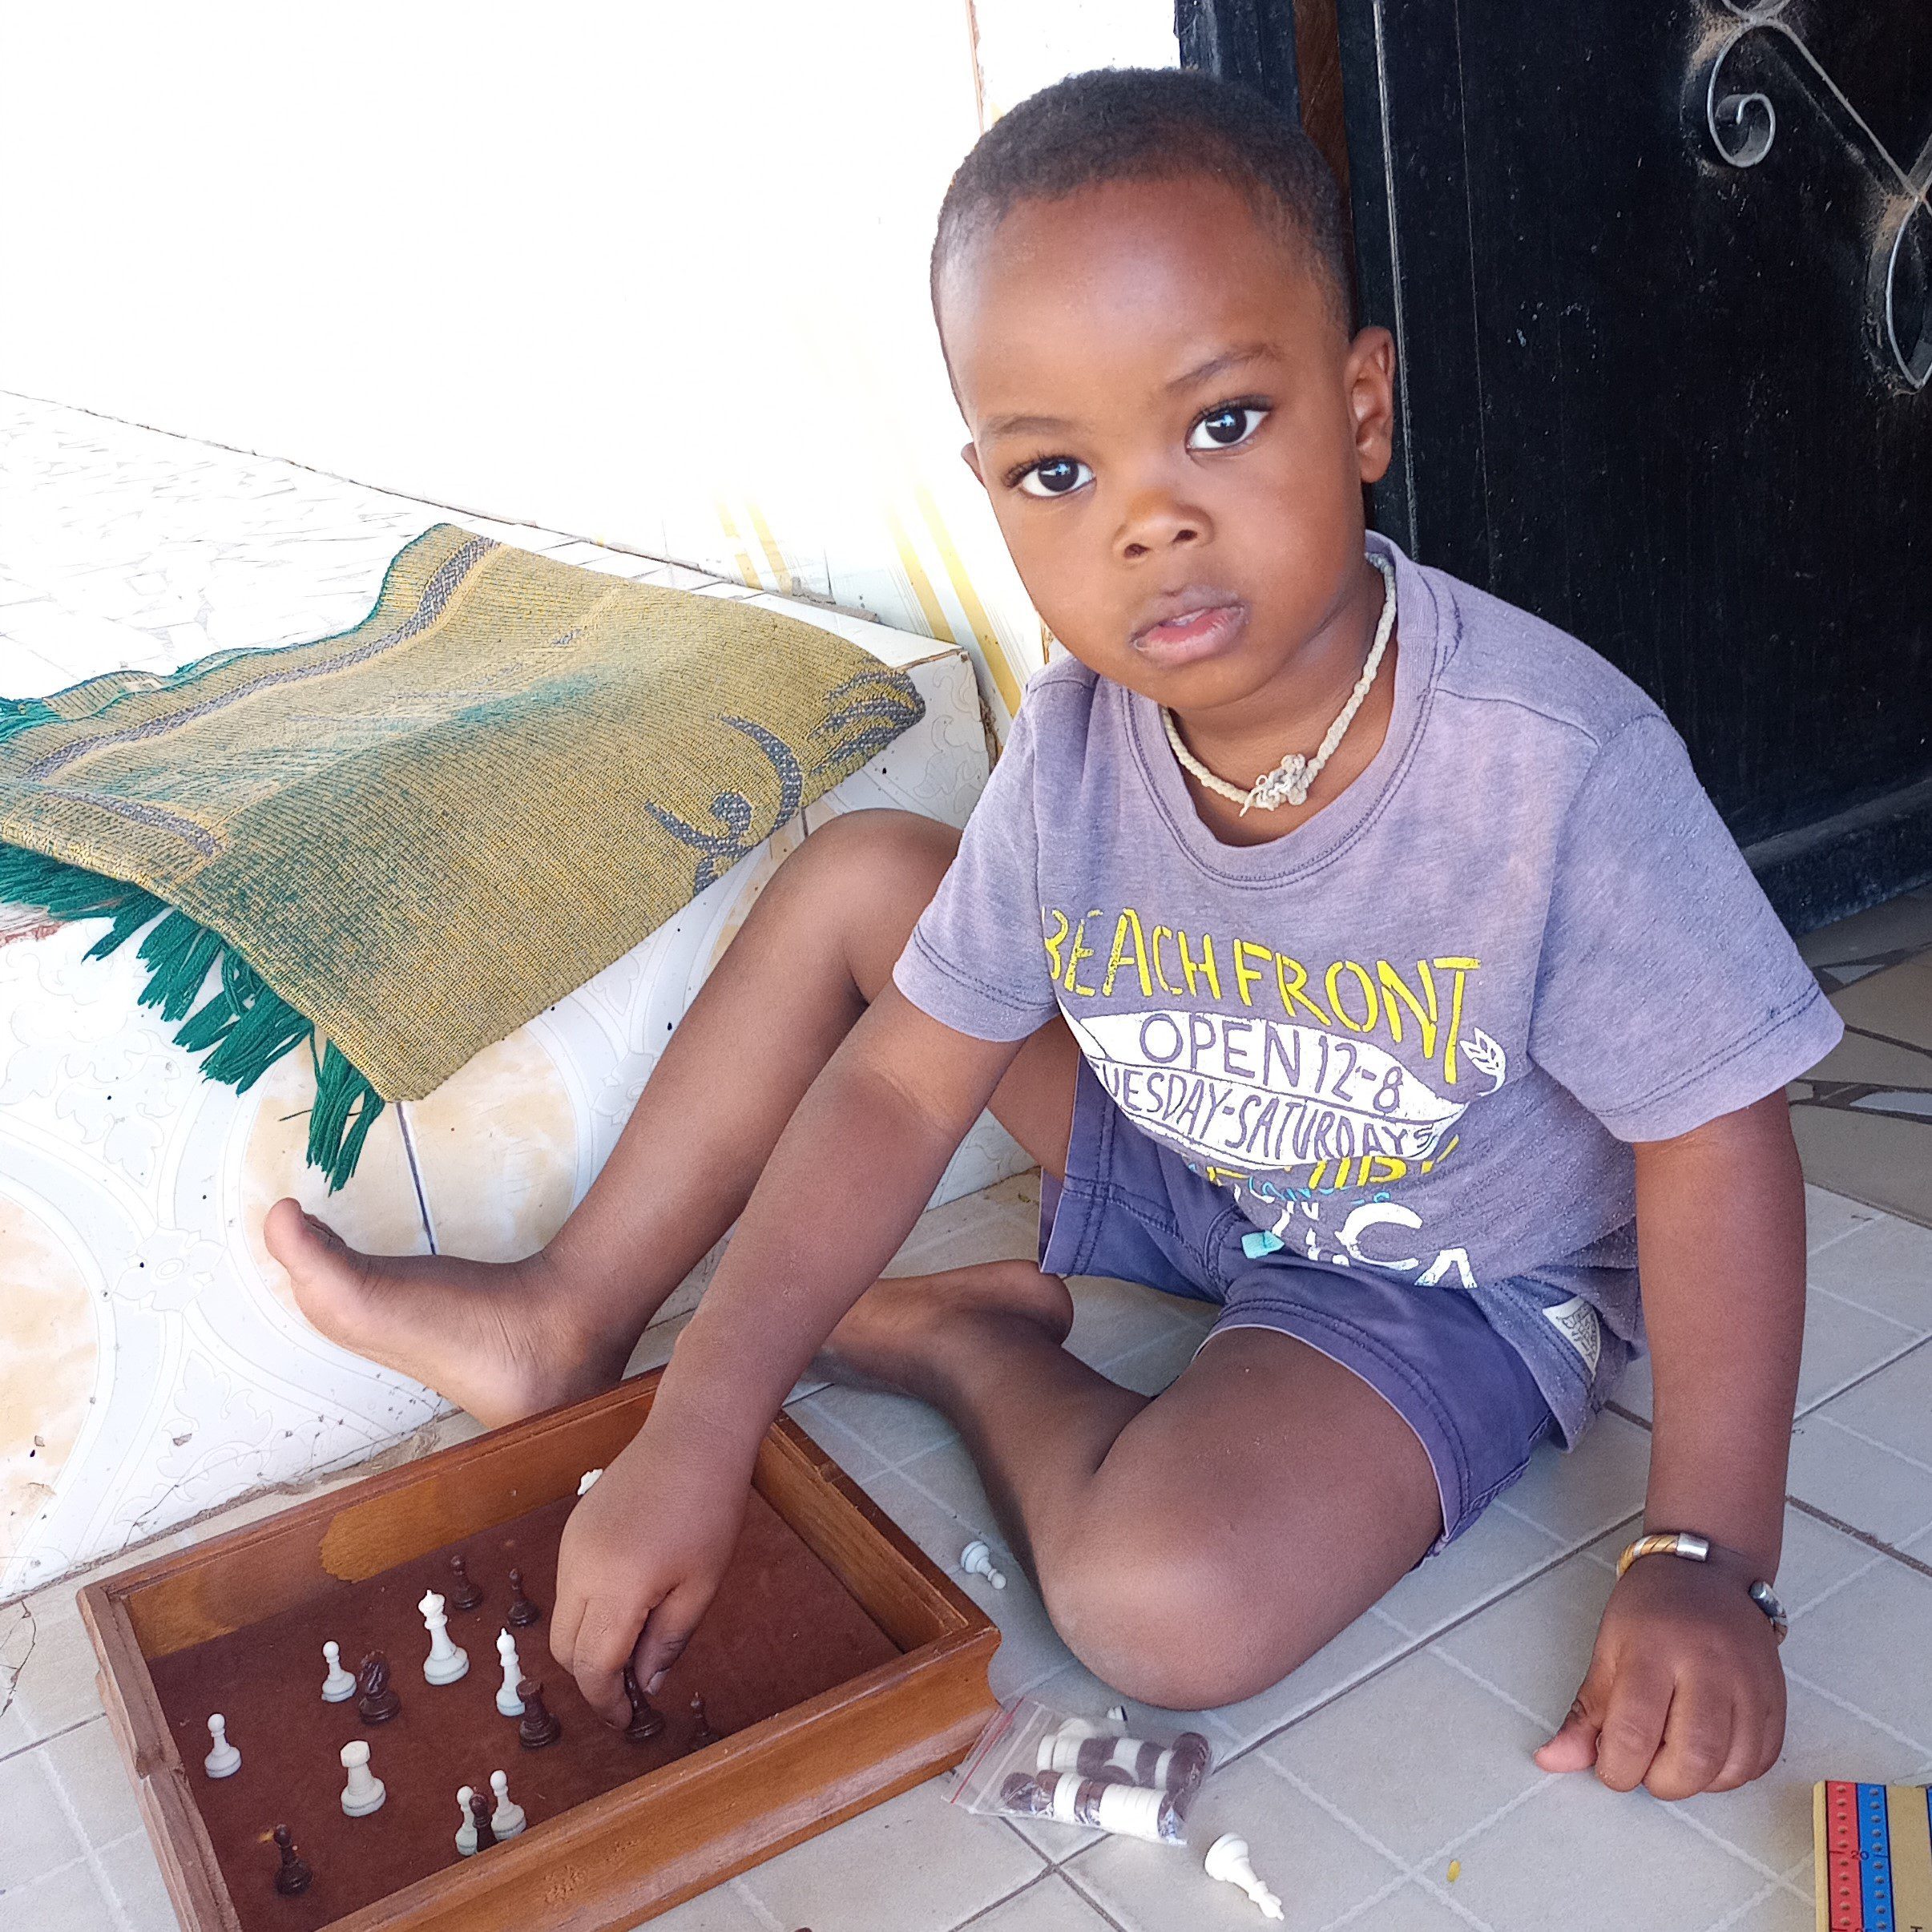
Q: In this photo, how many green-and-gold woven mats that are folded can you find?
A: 1